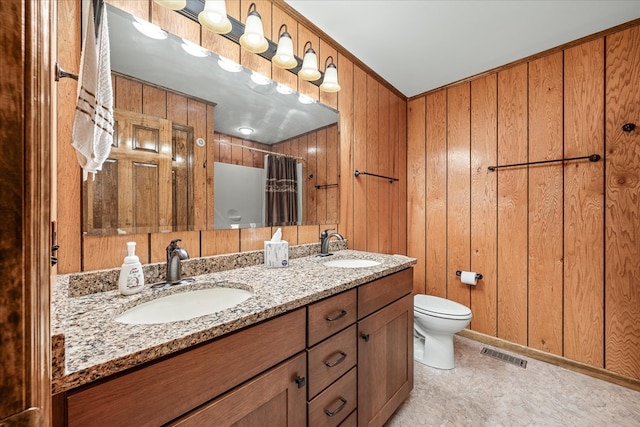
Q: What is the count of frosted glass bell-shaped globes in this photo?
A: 6